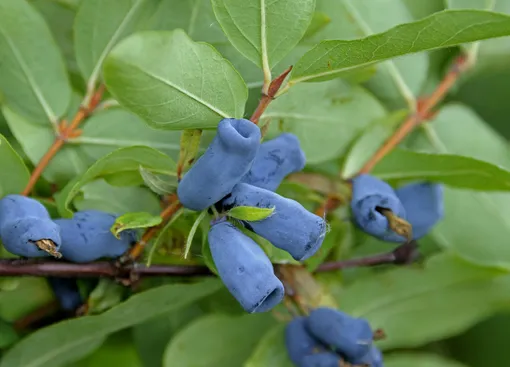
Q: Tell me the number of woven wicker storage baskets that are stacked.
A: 0